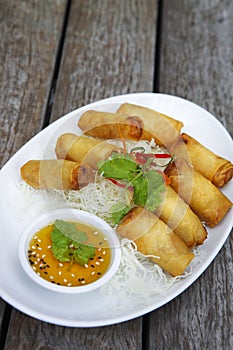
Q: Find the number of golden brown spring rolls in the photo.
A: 8